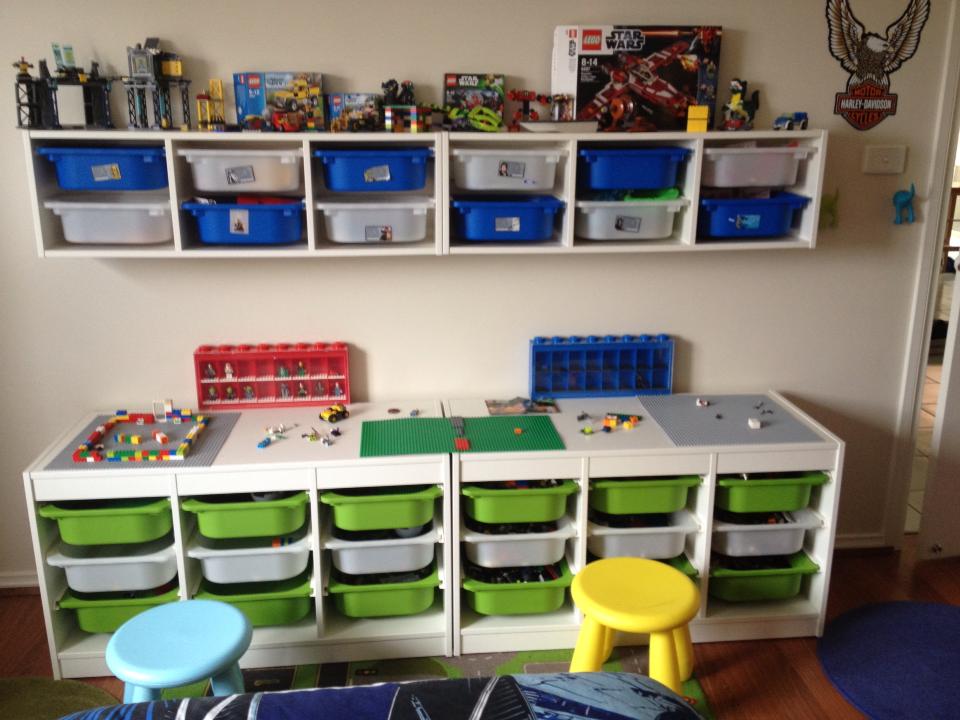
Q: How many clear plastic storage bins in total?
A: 12